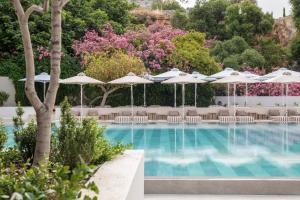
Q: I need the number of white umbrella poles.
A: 12